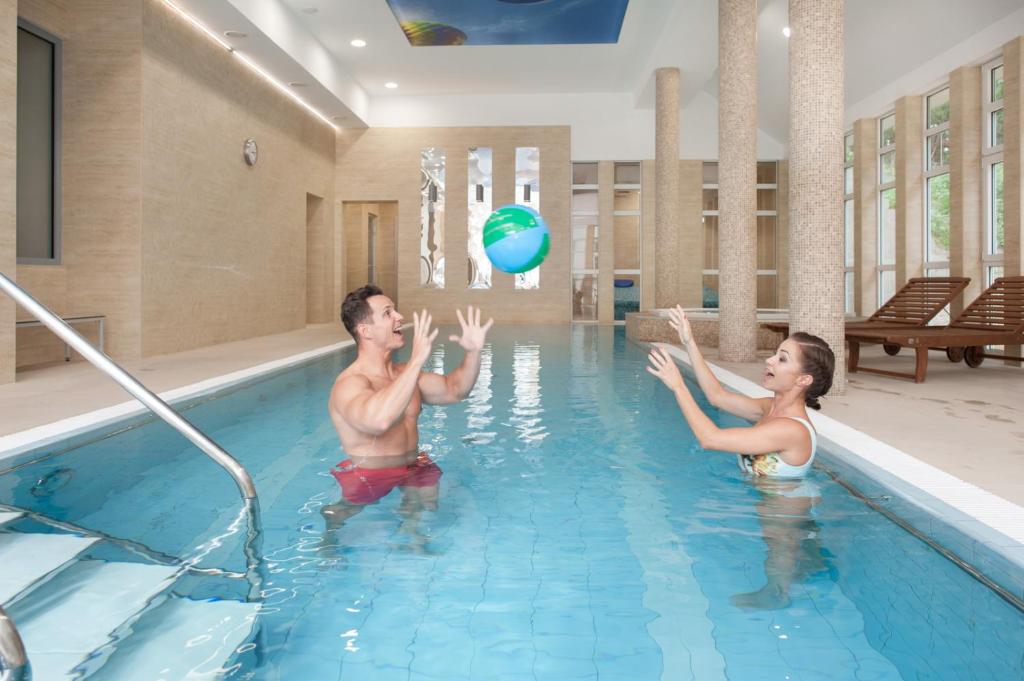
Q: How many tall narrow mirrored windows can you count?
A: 3